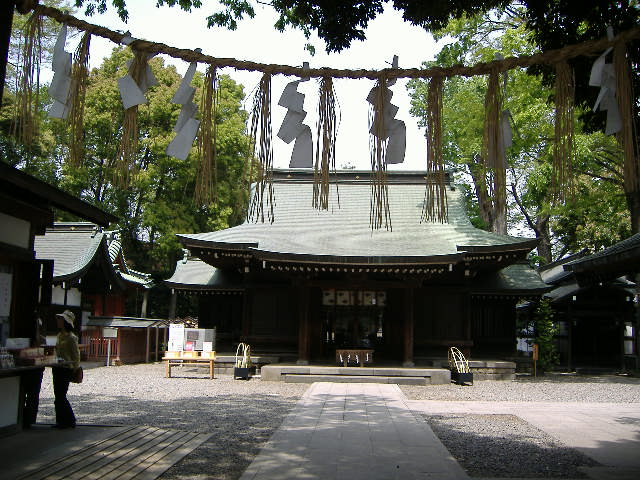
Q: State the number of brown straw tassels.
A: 11